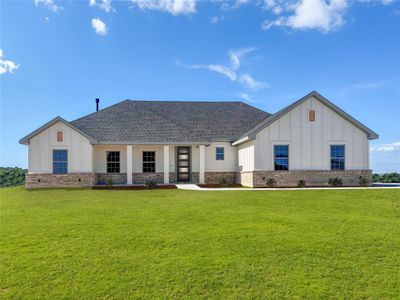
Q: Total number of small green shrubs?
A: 7